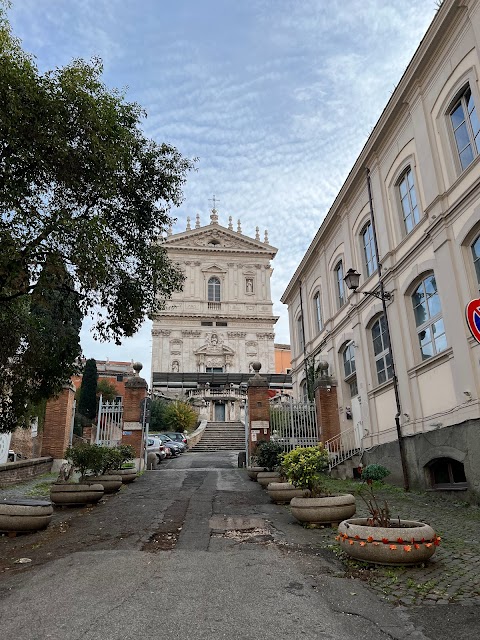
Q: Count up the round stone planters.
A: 9